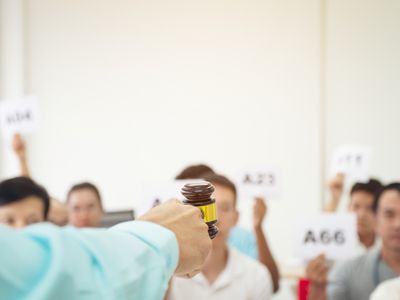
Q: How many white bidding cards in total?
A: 5